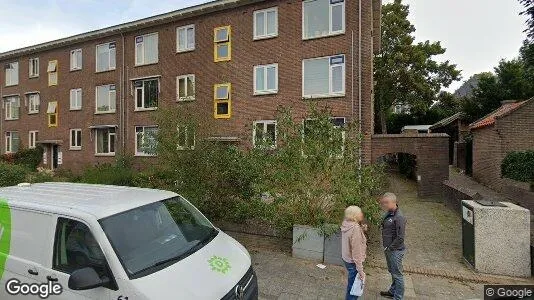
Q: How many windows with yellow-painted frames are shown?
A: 4